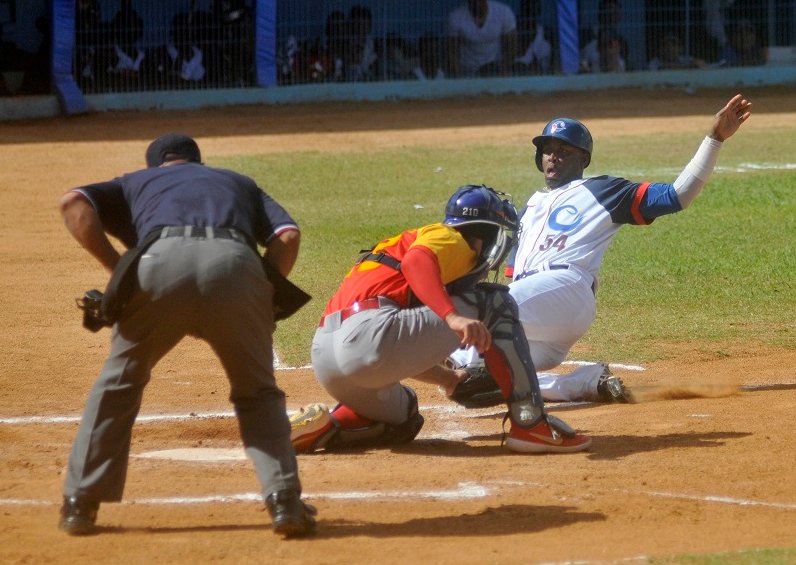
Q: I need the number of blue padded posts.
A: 3